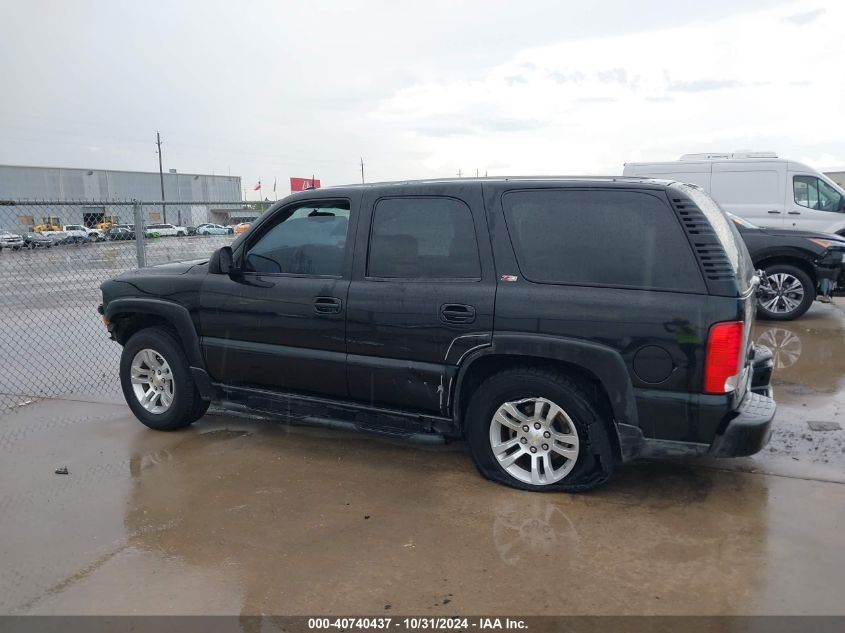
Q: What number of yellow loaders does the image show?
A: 2